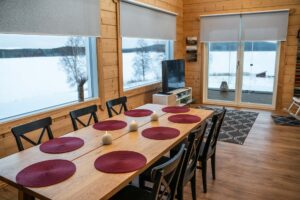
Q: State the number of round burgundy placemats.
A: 8